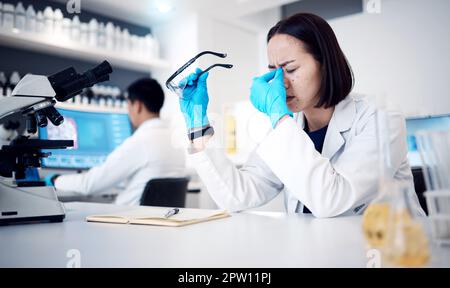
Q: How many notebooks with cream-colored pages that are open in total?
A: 1